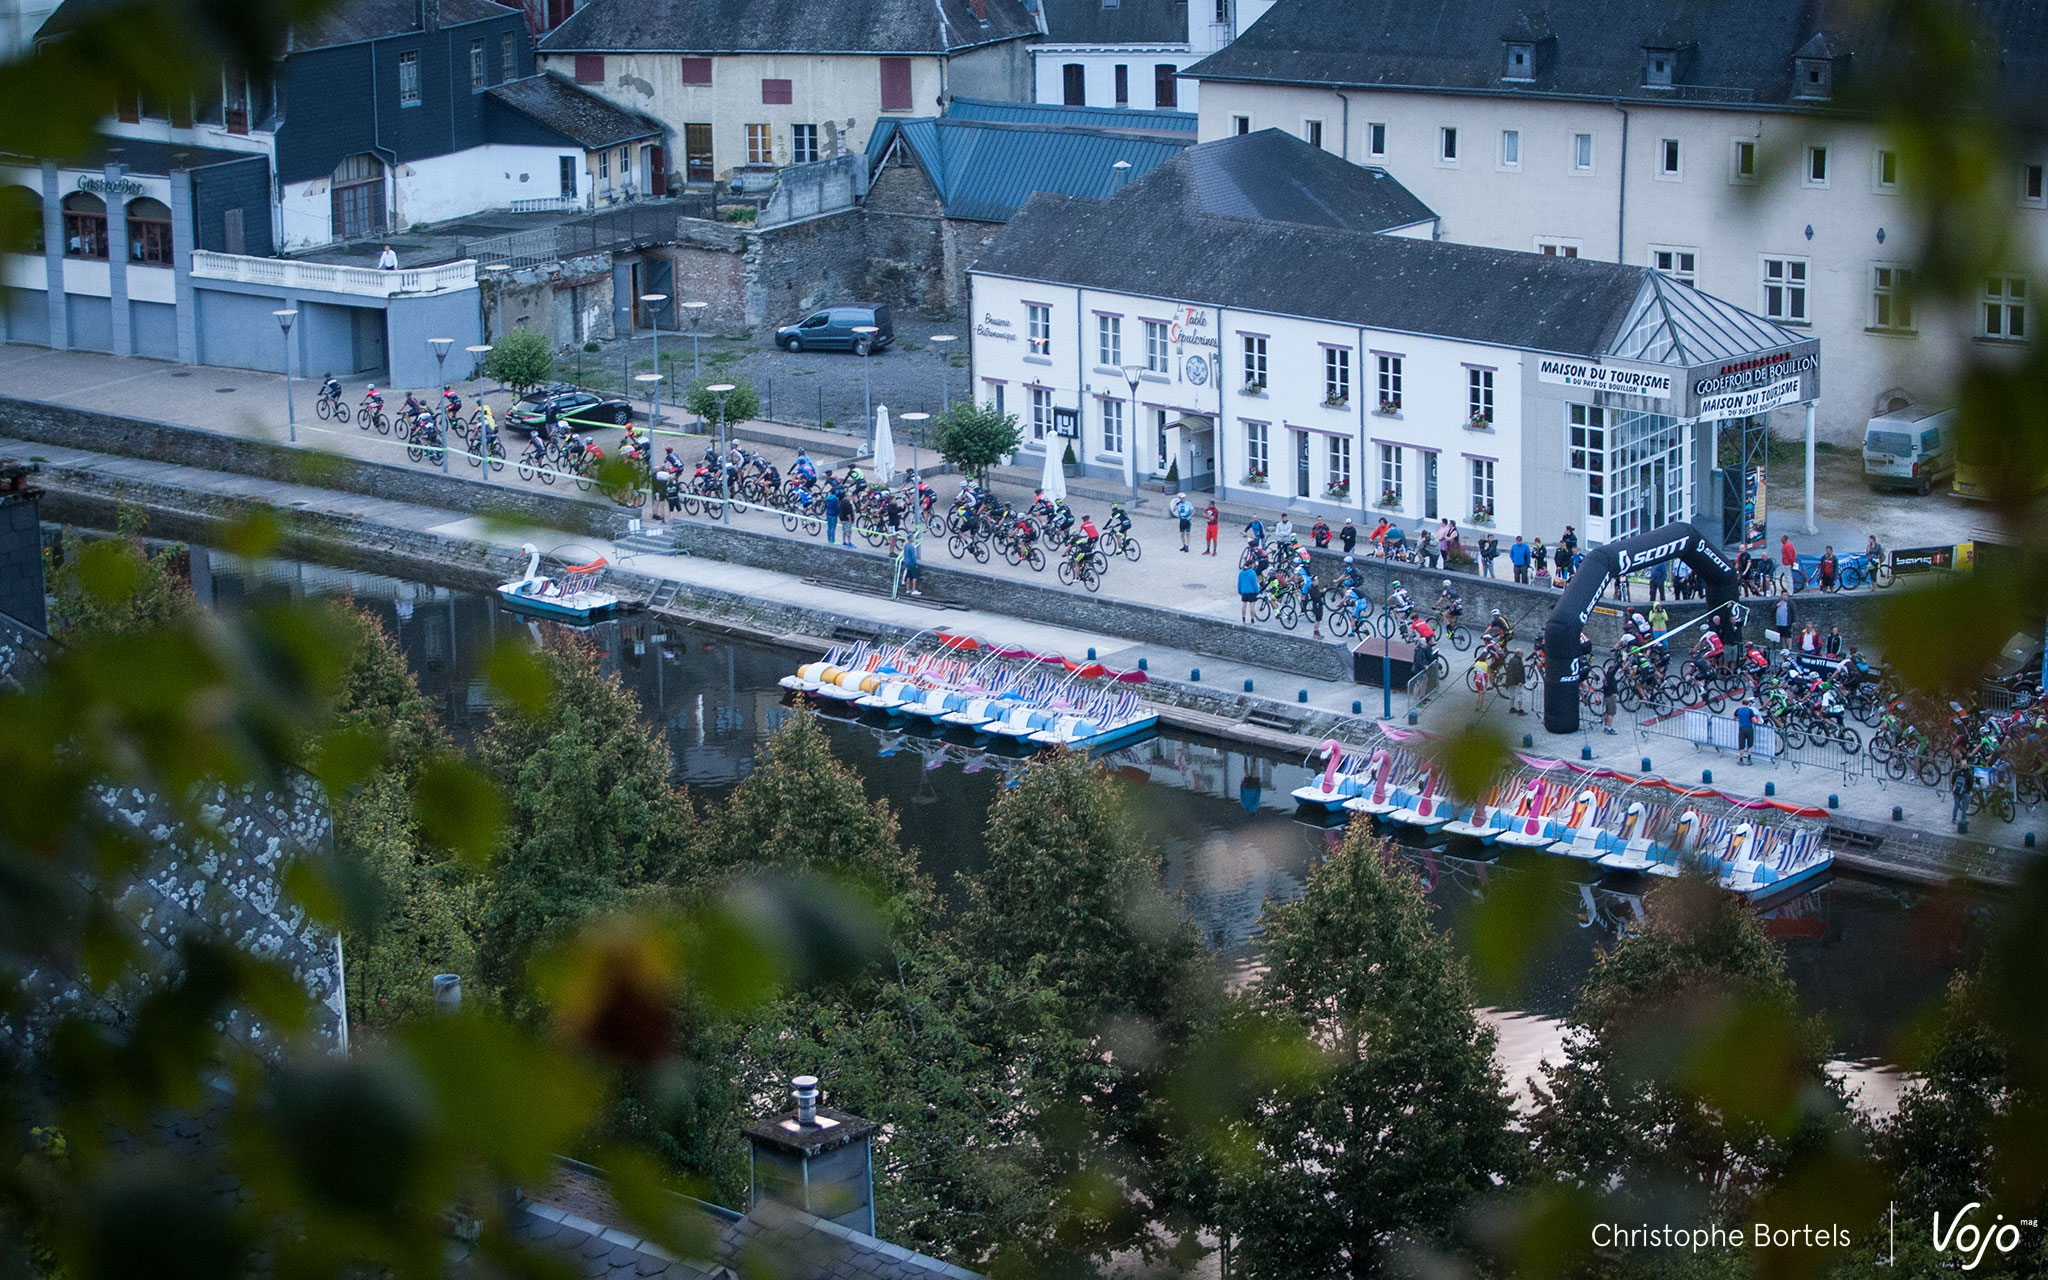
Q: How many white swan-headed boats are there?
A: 5